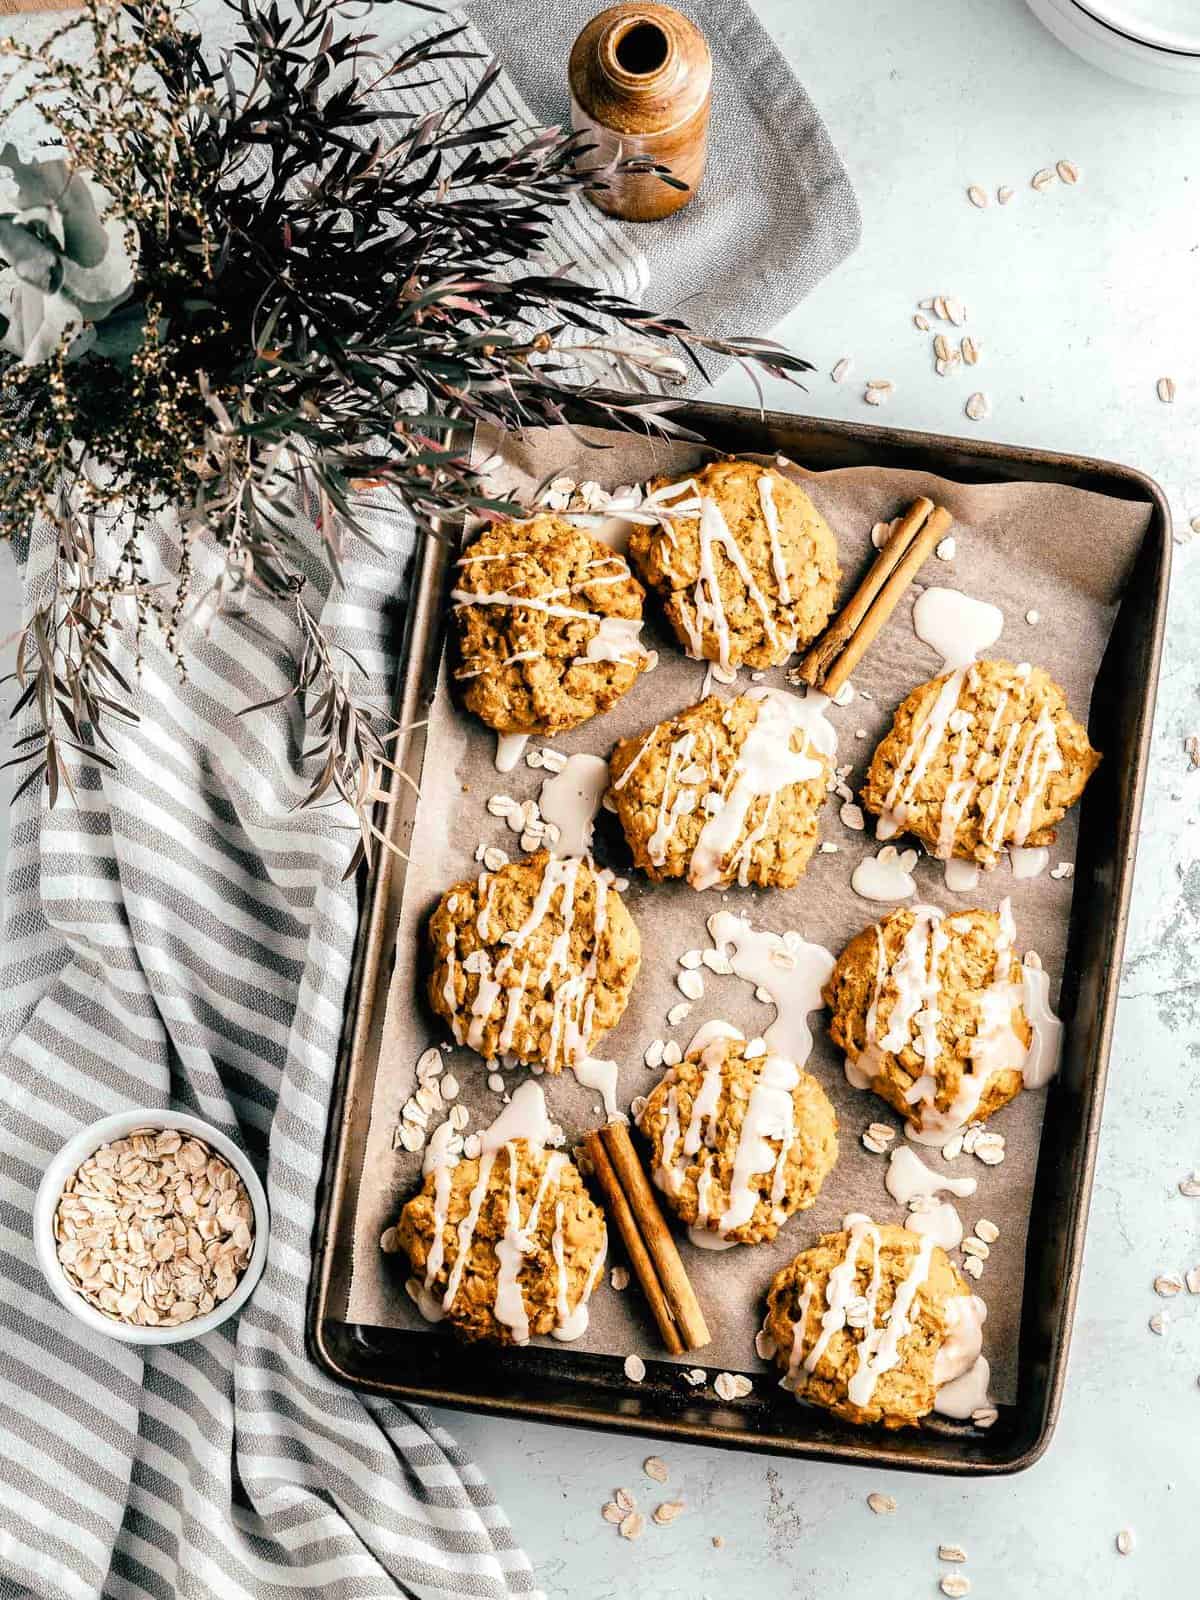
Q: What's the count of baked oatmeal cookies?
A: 9